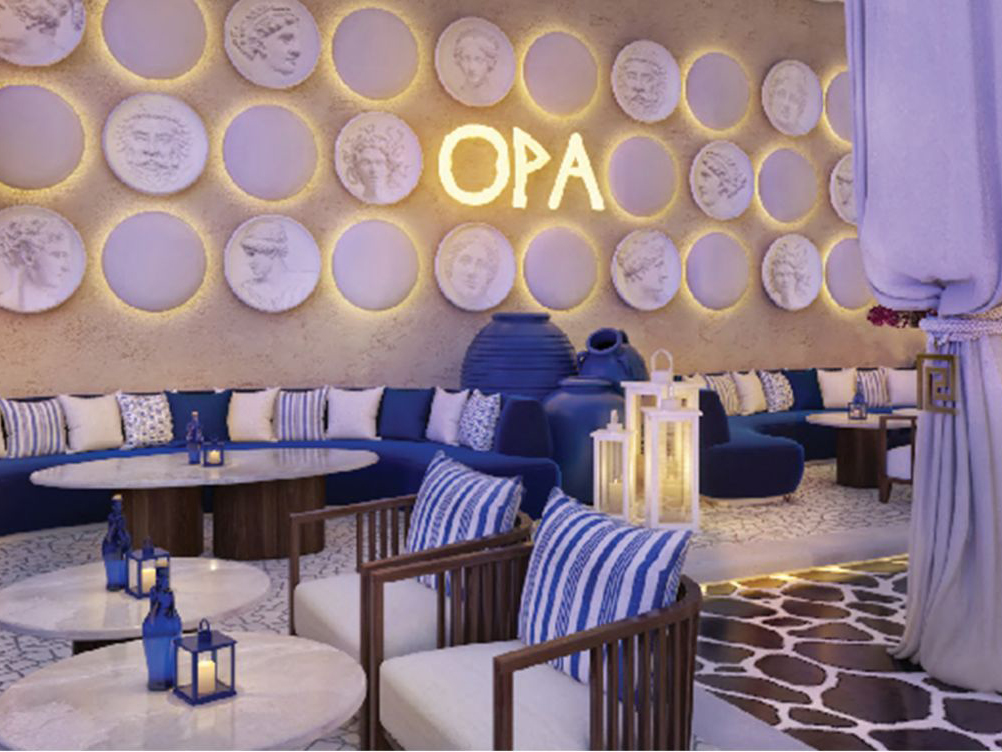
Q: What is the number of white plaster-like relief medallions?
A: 14